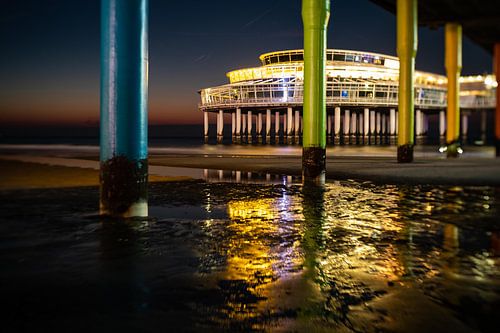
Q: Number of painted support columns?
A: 5